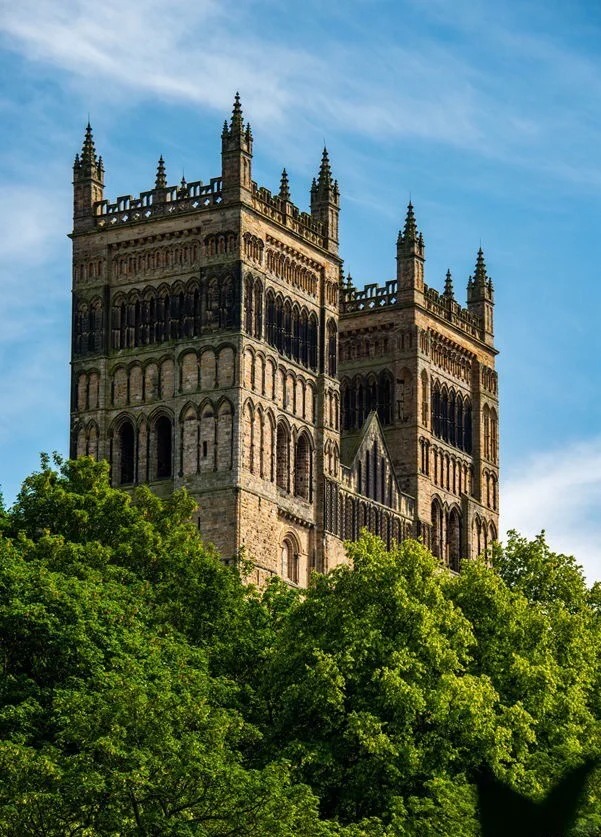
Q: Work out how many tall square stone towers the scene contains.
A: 2